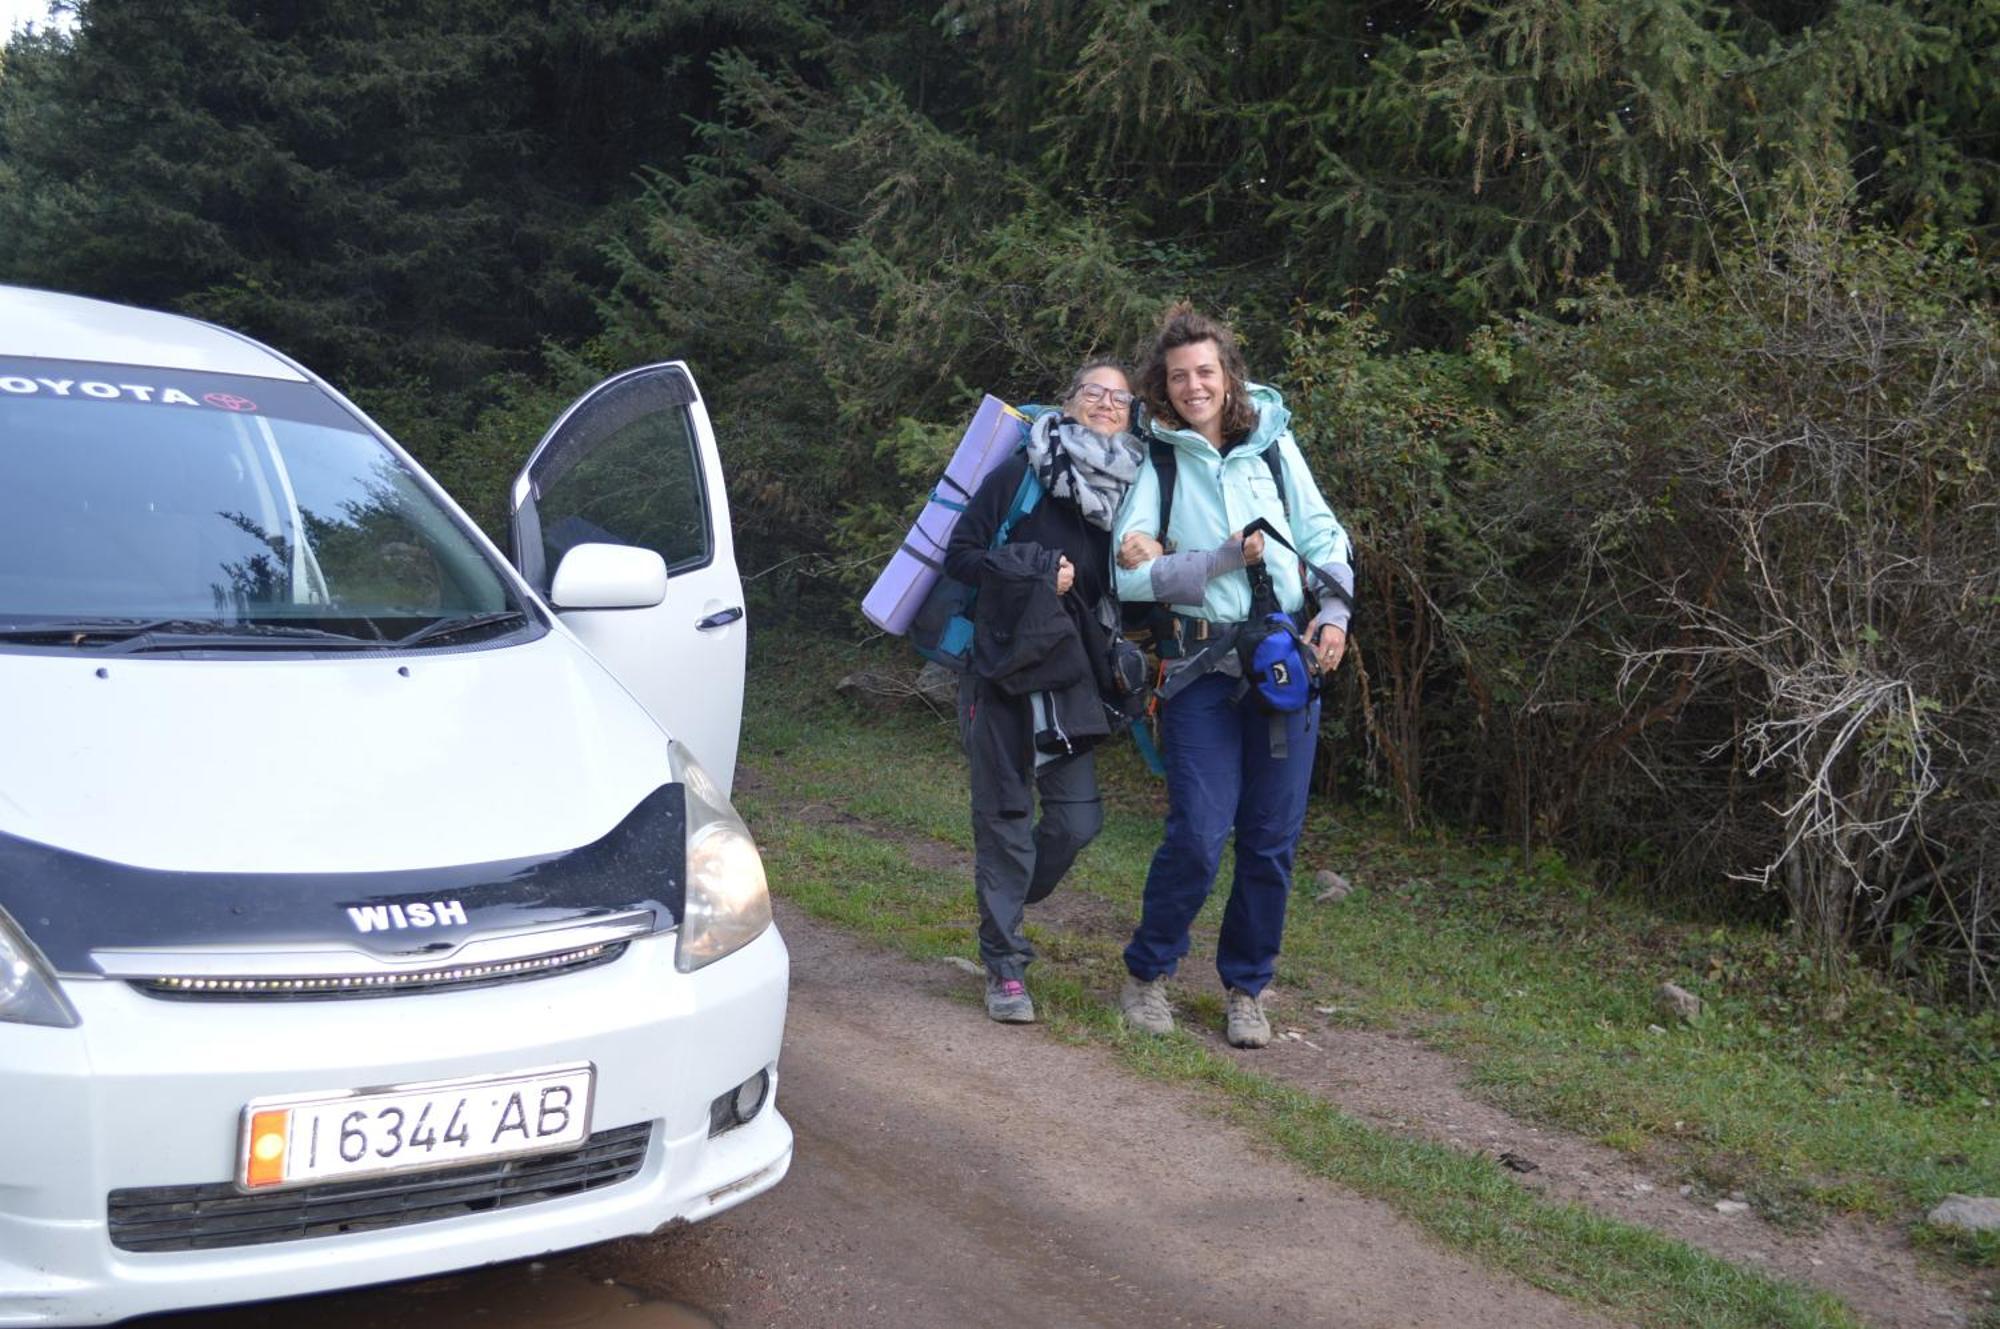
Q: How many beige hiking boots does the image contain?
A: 2